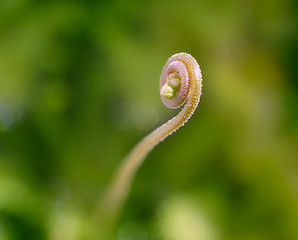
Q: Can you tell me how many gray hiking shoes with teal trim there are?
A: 0